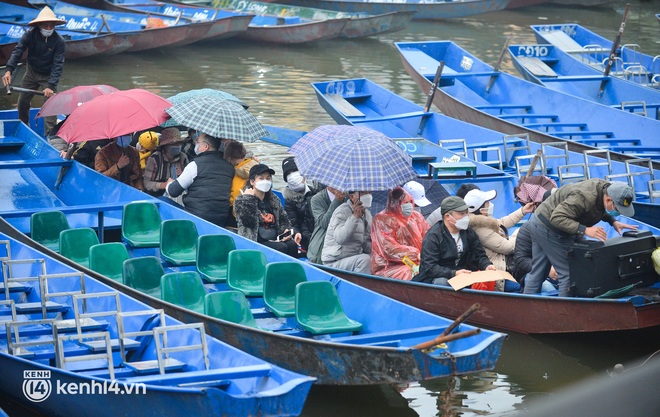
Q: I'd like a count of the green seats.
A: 12